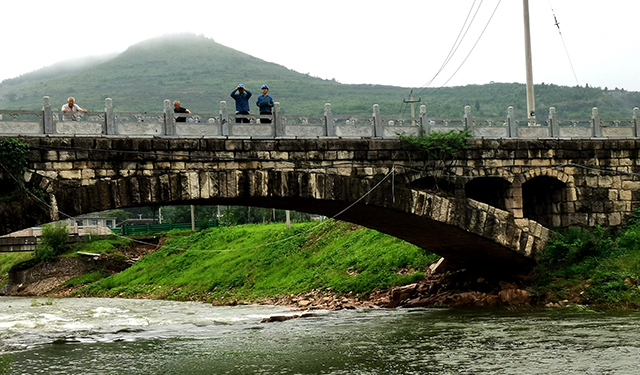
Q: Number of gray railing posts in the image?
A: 13